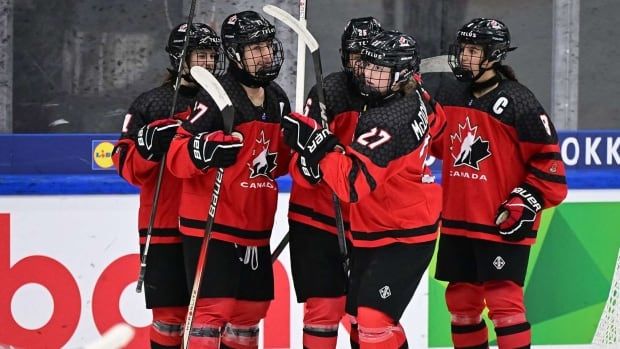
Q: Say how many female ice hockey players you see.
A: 5